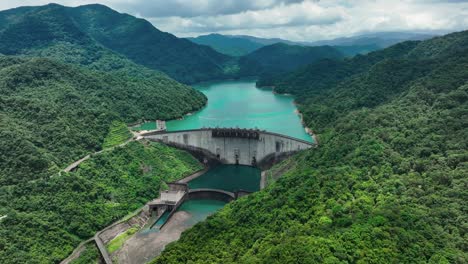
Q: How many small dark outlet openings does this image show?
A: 3